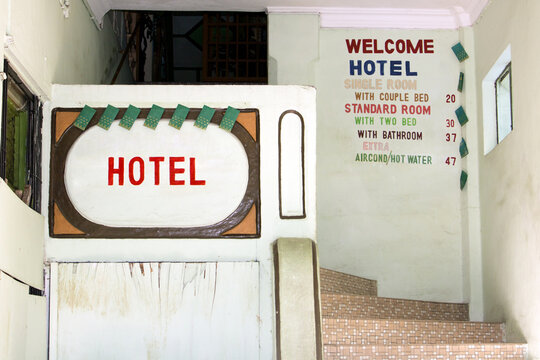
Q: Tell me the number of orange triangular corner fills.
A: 4